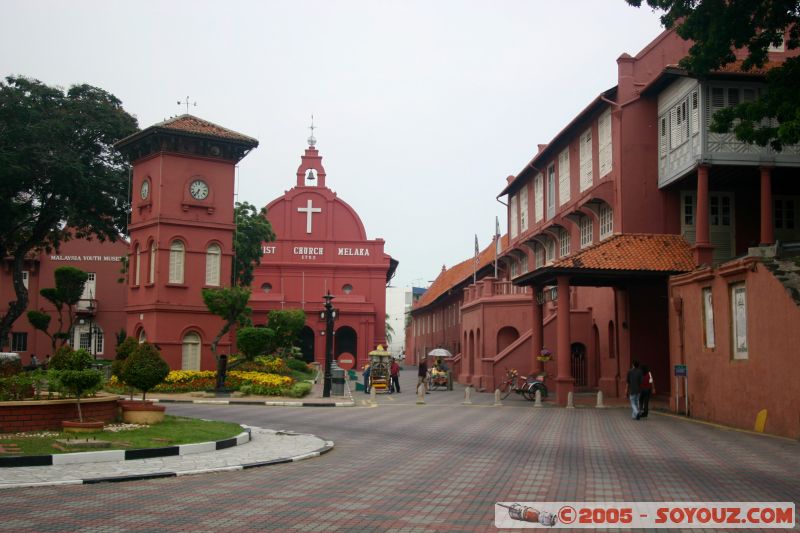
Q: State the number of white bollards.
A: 7